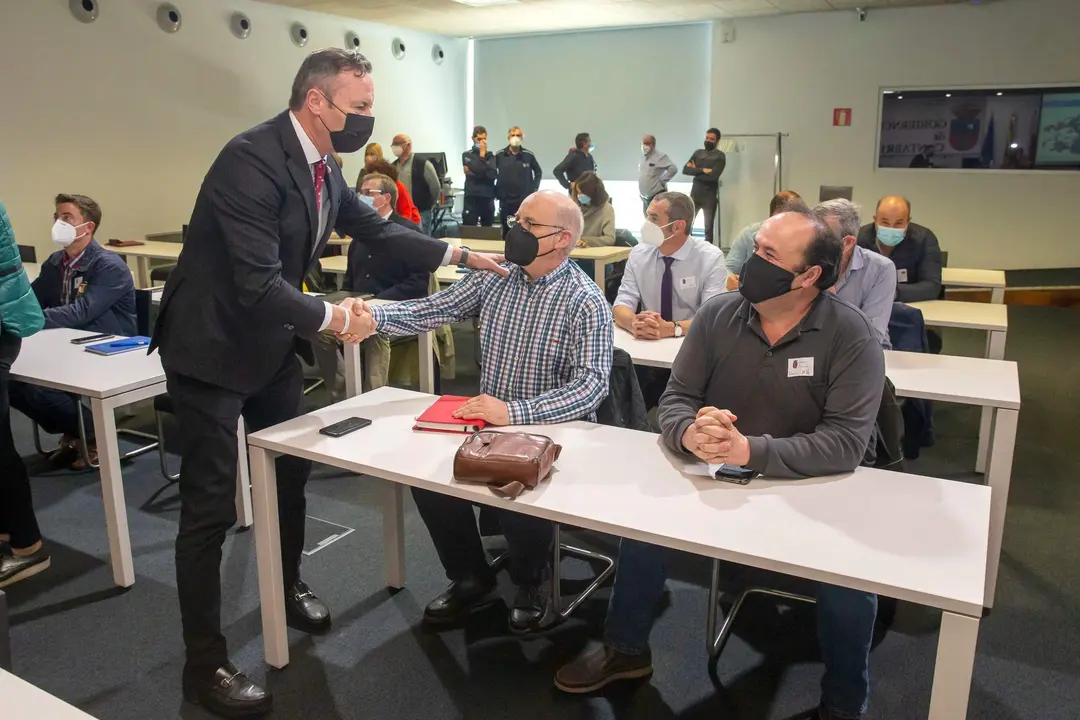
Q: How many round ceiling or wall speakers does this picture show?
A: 7